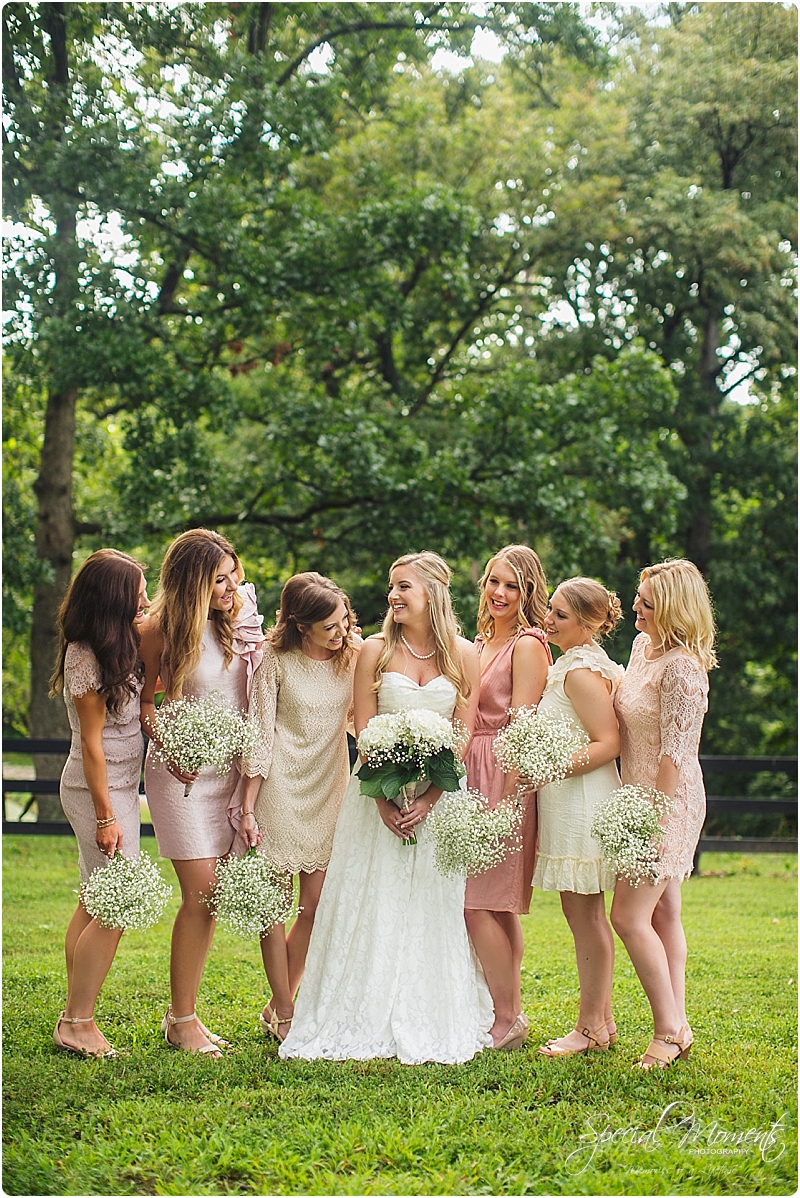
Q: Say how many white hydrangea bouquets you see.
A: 1